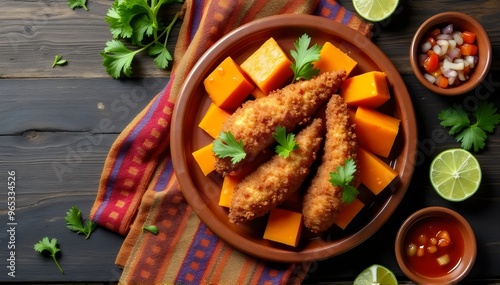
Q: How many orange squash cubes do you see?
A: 11